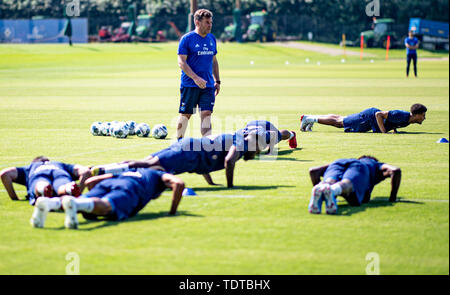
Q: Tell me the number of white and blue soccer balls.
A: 7